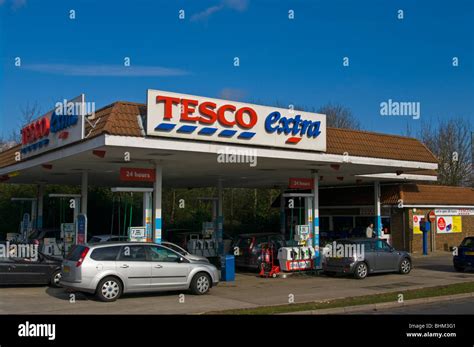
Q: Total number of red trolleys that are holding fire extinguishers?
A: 1